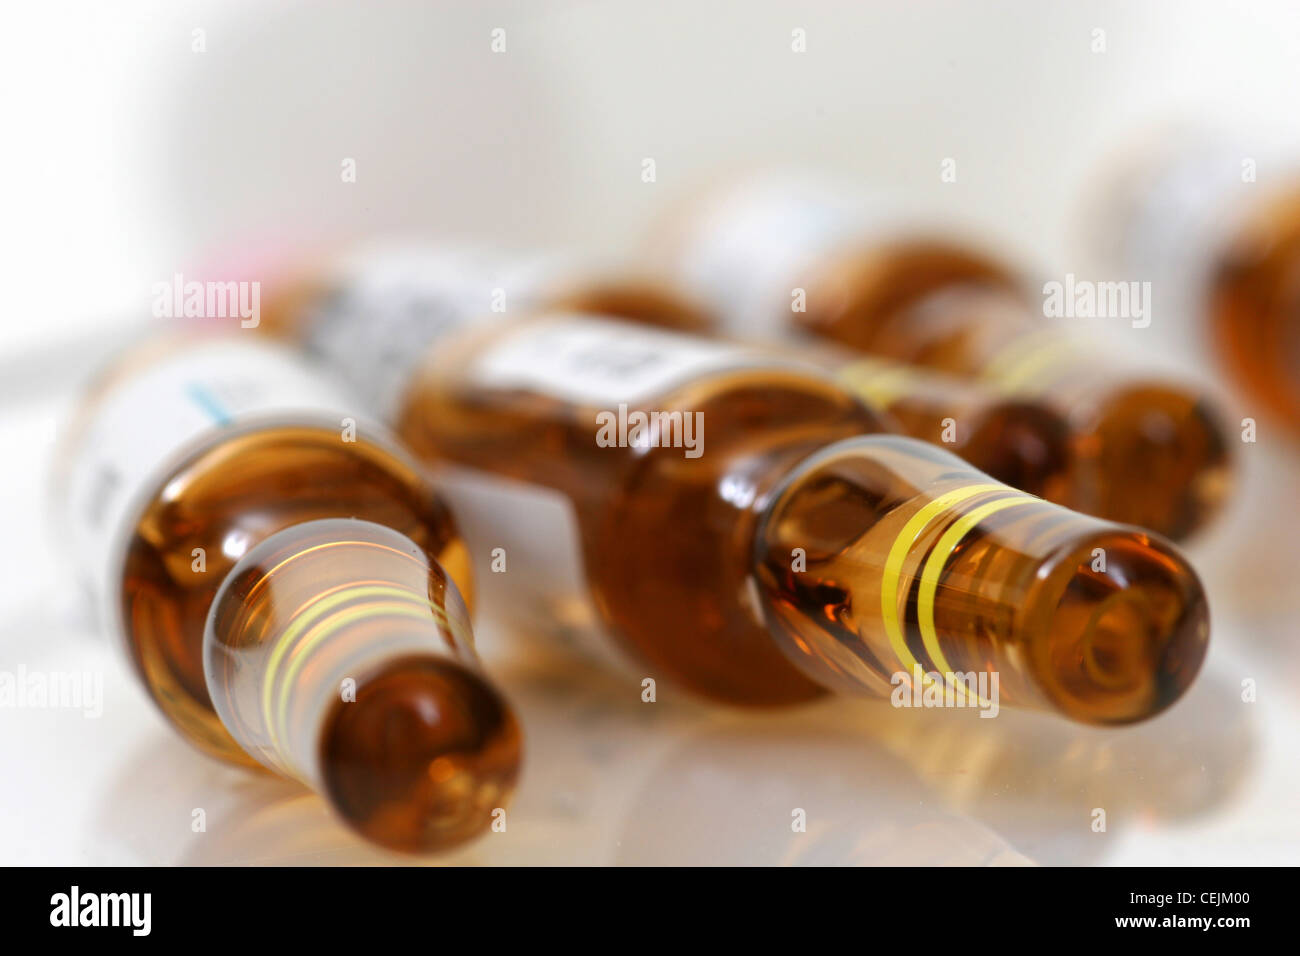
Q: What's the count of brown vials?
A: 5